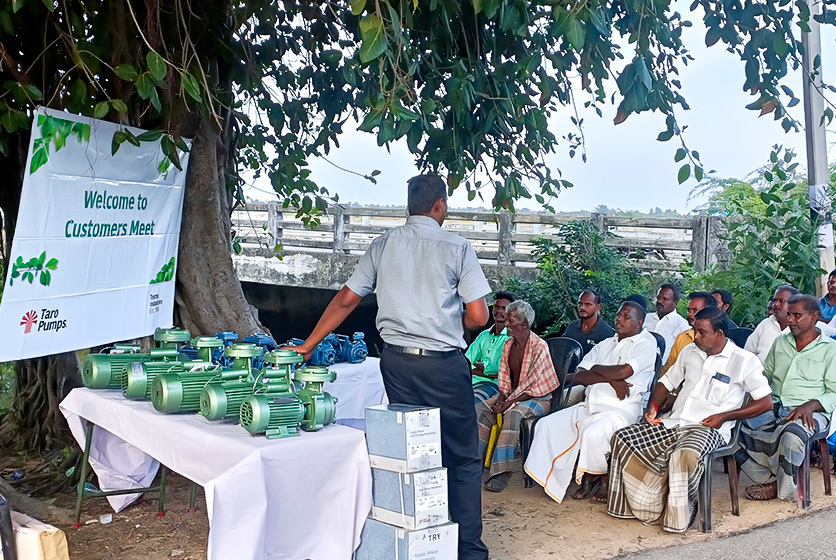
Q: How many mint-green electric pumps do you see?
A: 5